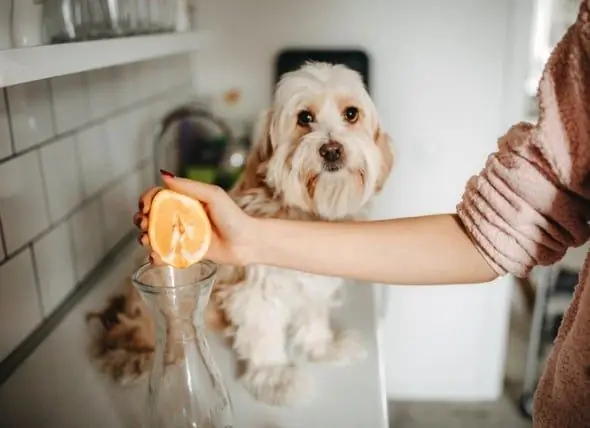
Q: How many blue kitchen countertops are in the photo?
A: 0